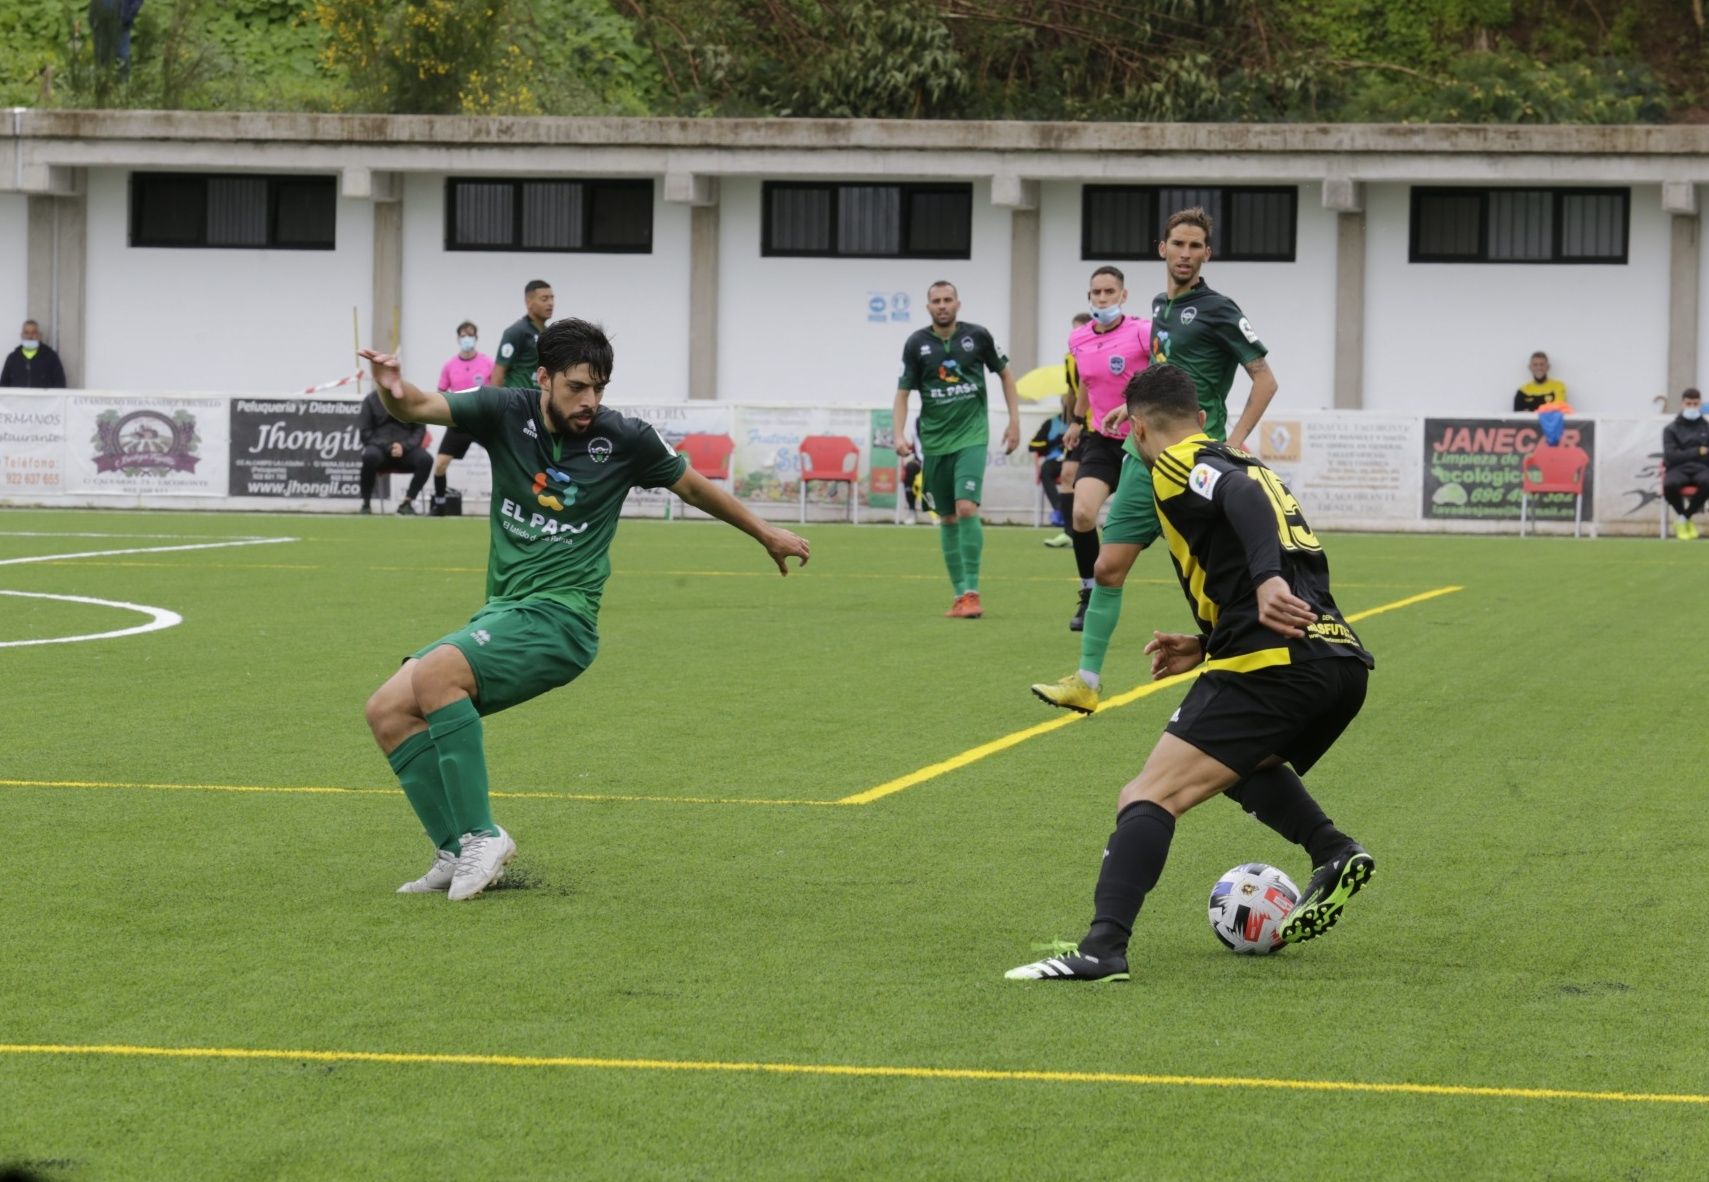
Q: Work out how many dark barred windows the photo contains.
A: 5